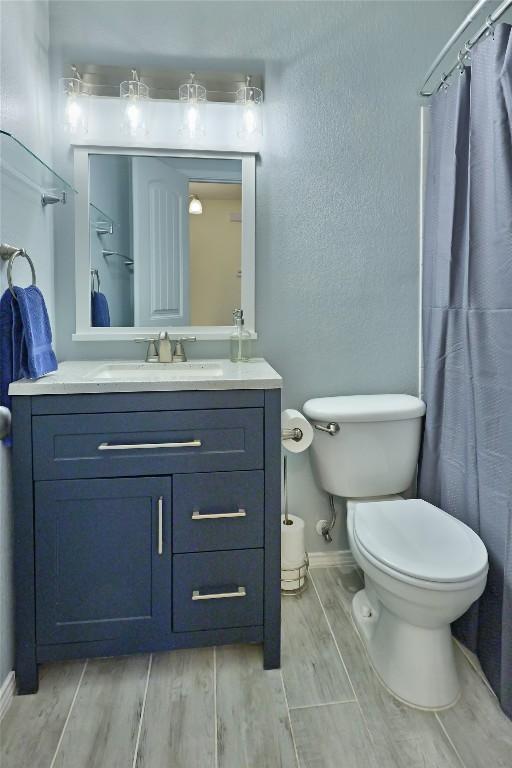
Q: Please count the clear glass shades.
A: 4